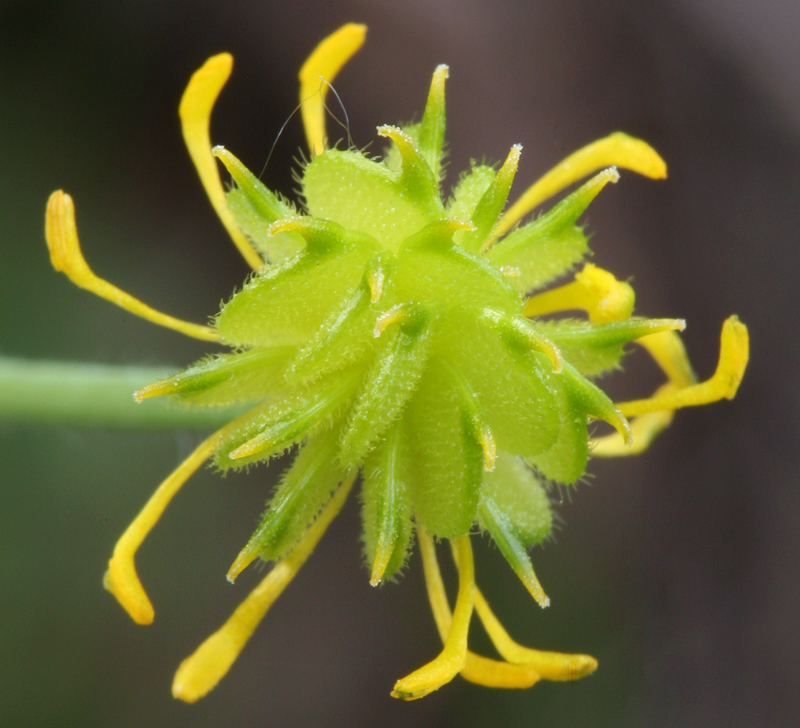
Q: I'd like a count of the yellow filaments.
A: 13